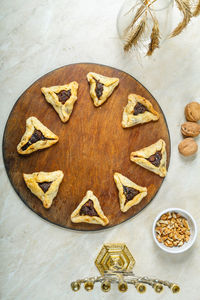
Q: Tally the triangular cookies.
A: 8